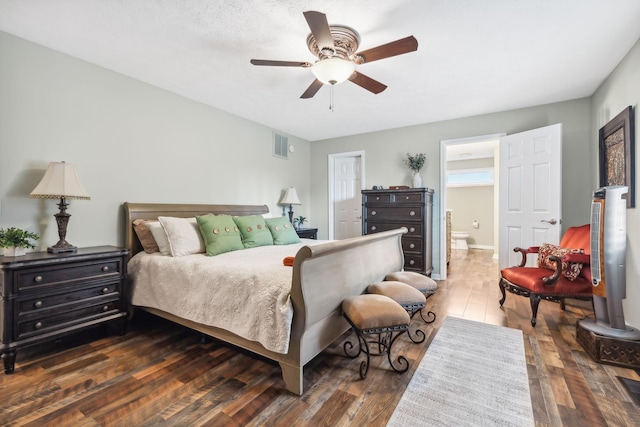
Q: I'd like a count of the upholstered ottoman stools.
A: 3